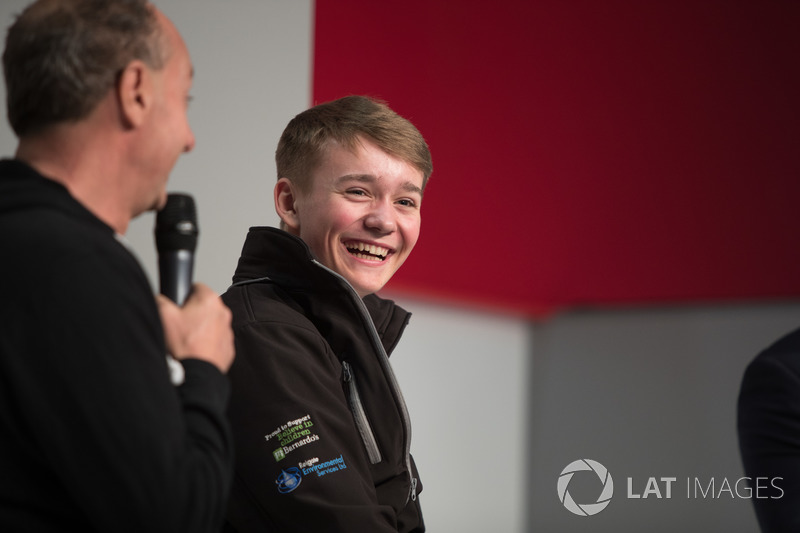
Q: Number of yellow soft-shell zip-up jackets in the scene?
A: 0